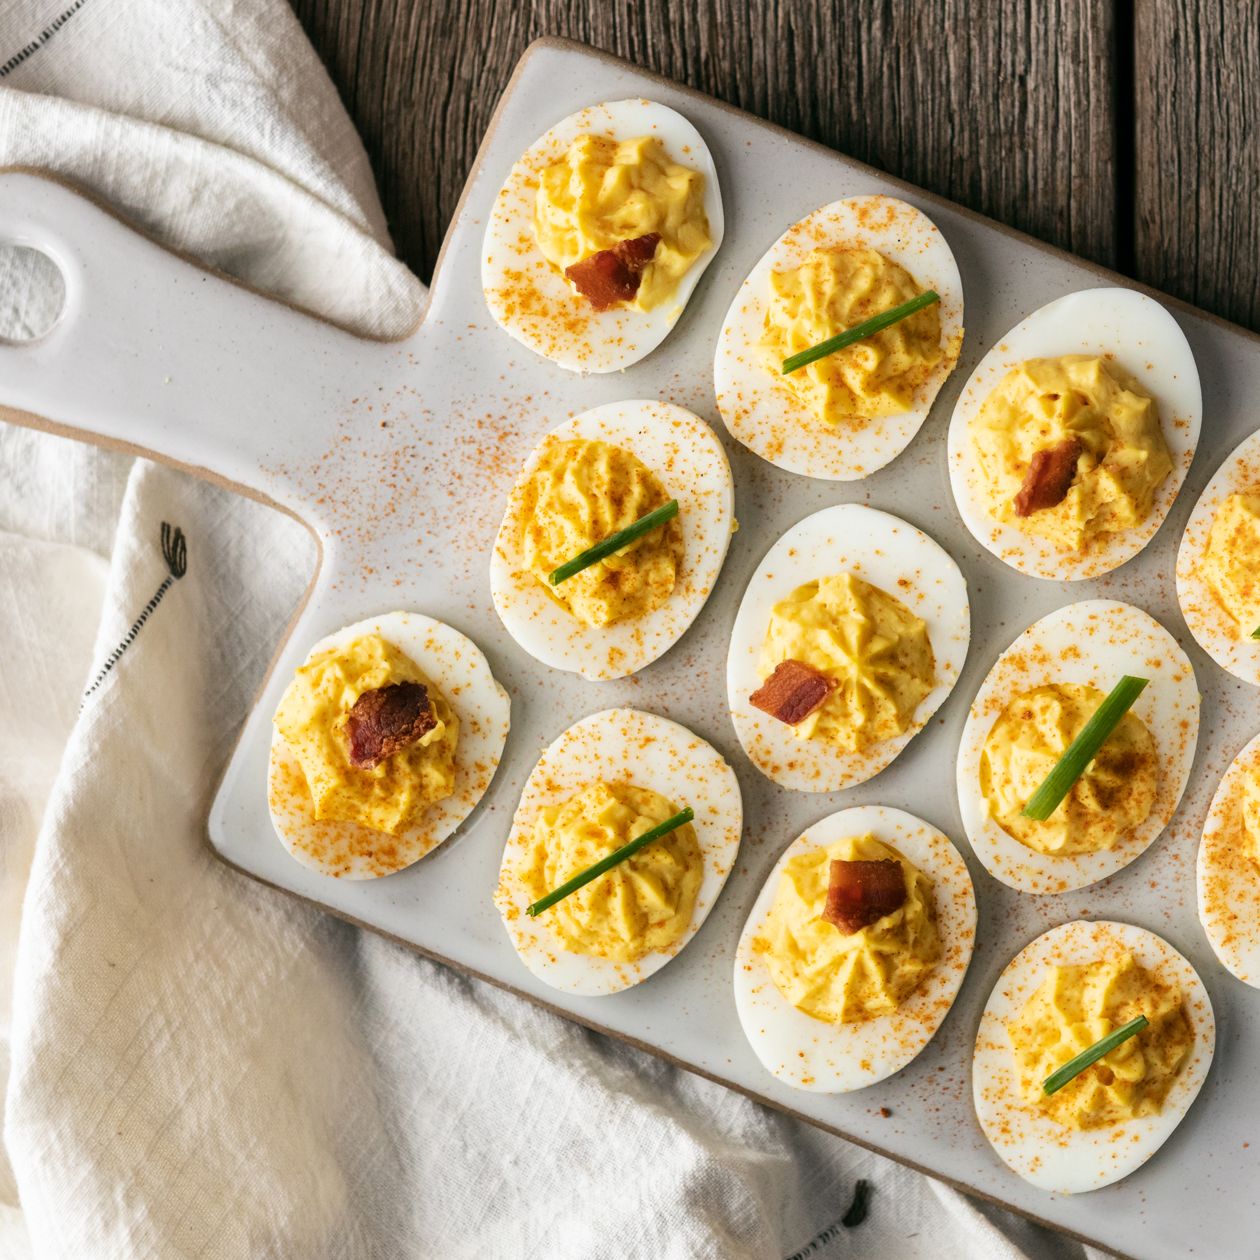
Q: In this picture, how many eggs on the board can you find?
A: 12